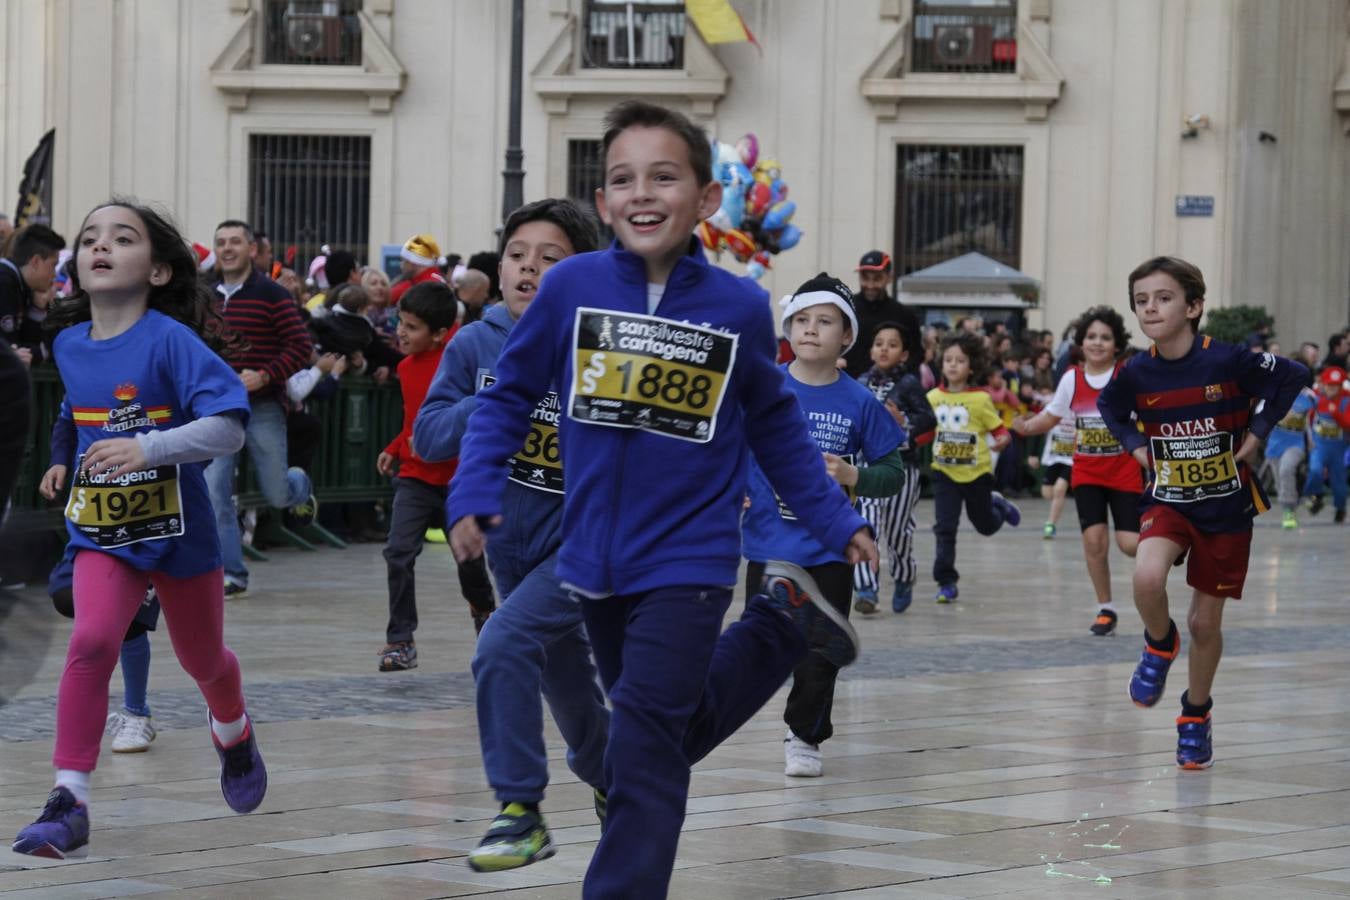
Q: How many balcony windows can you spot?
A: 3